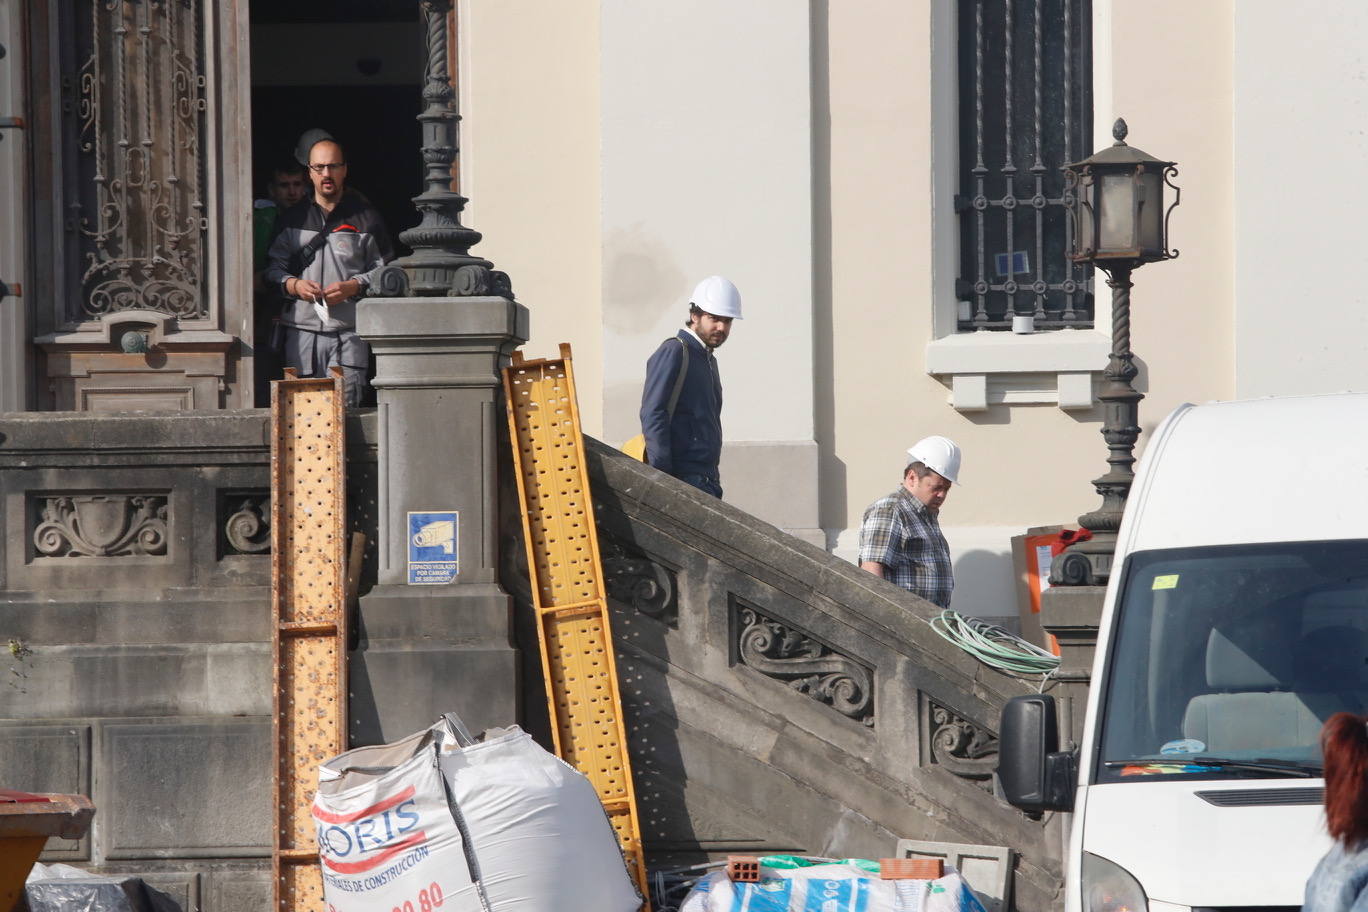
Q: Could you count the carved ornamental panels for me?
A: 5